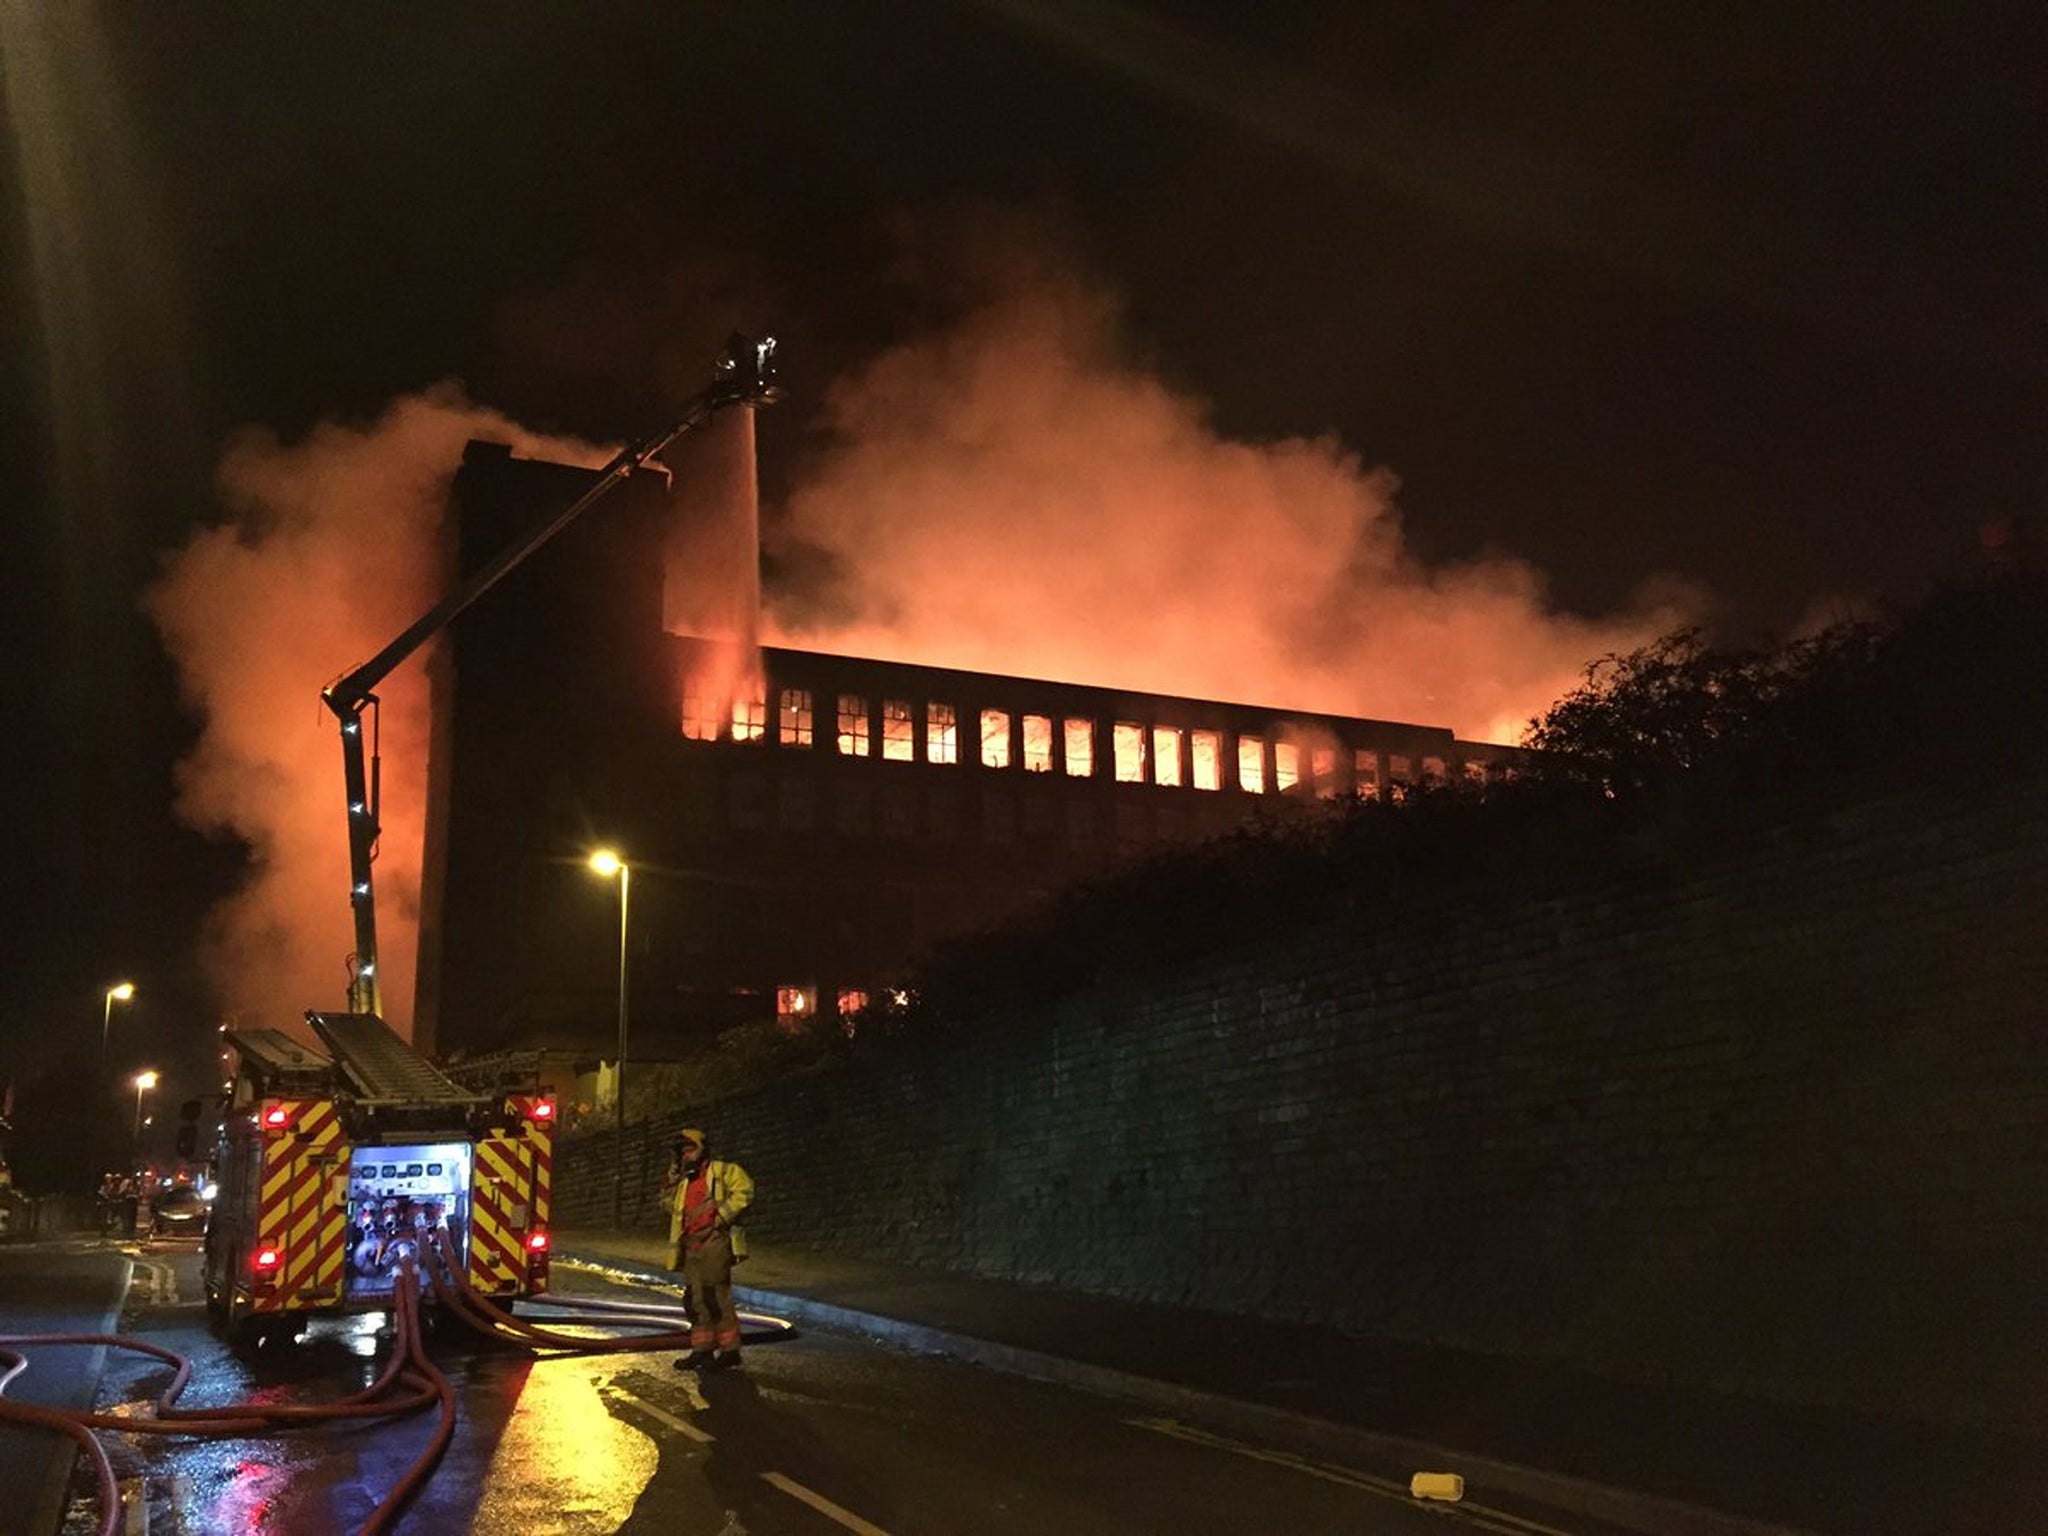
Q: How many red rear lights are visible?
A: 4